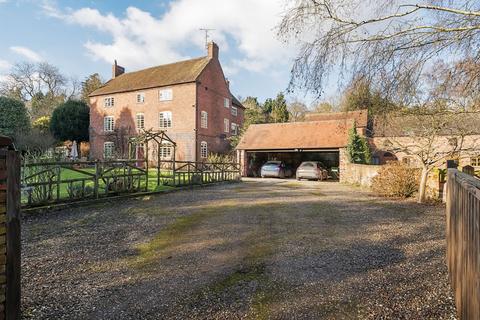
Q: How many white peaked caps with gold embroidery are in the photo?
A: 0